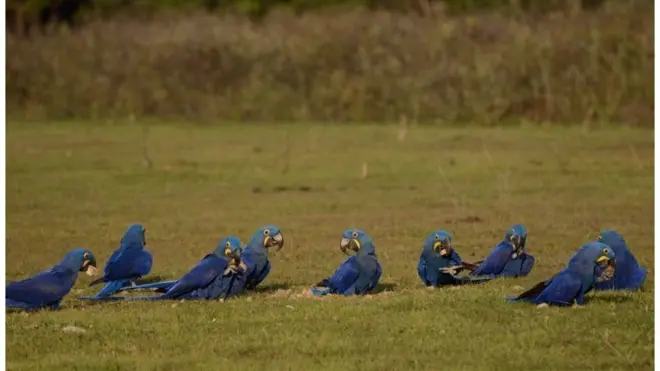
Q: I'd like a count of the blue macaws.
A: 9